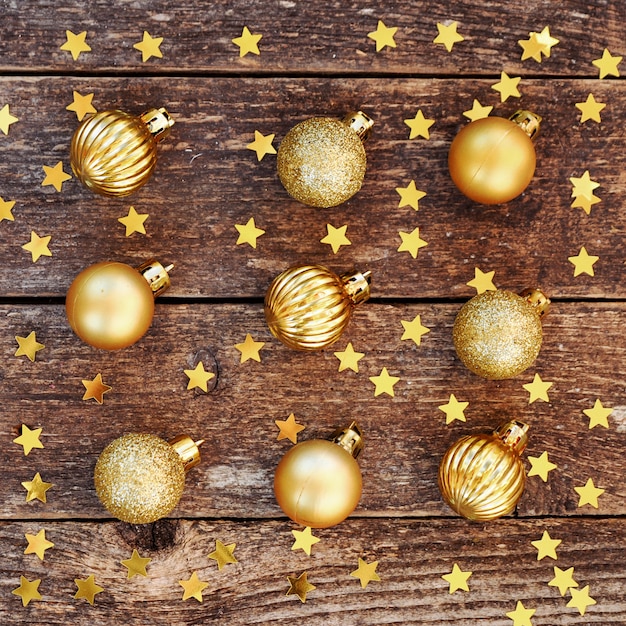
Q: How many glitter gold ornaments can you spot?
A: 3